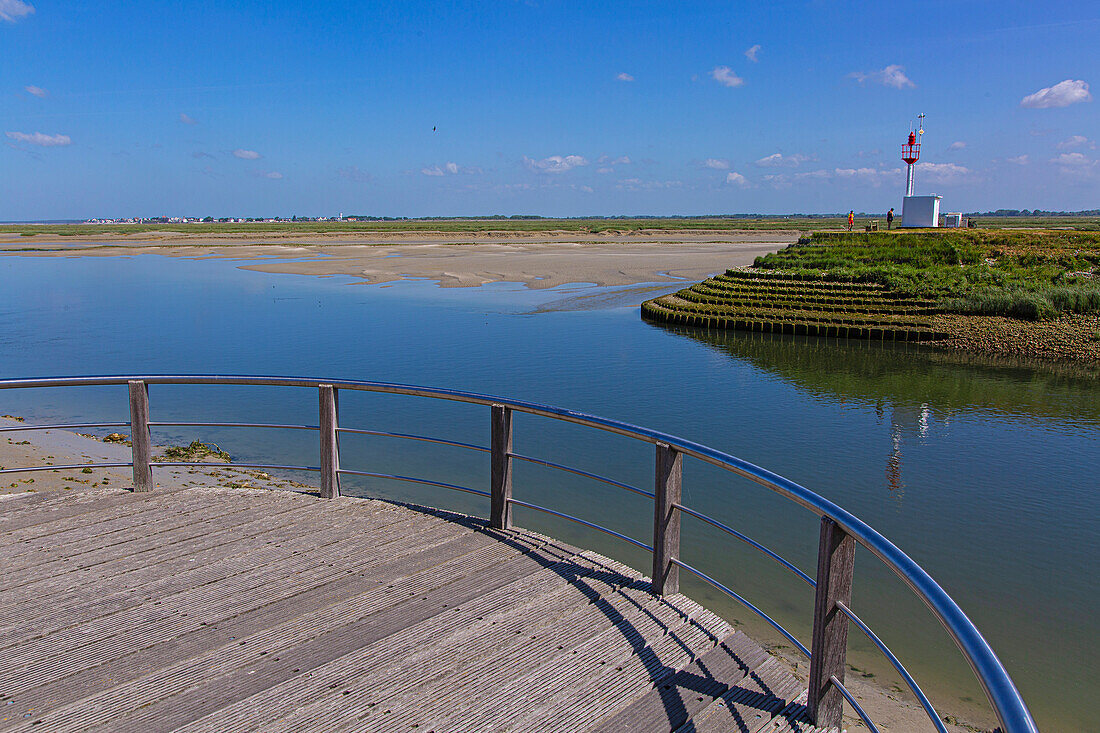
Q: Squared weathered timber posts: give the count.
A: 5